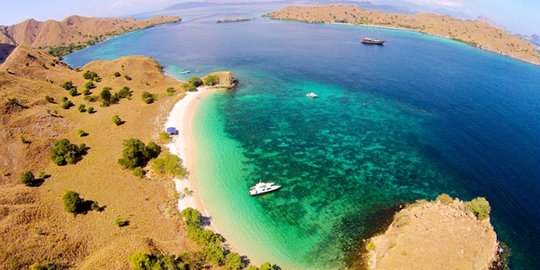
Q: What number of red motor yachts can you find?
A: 0